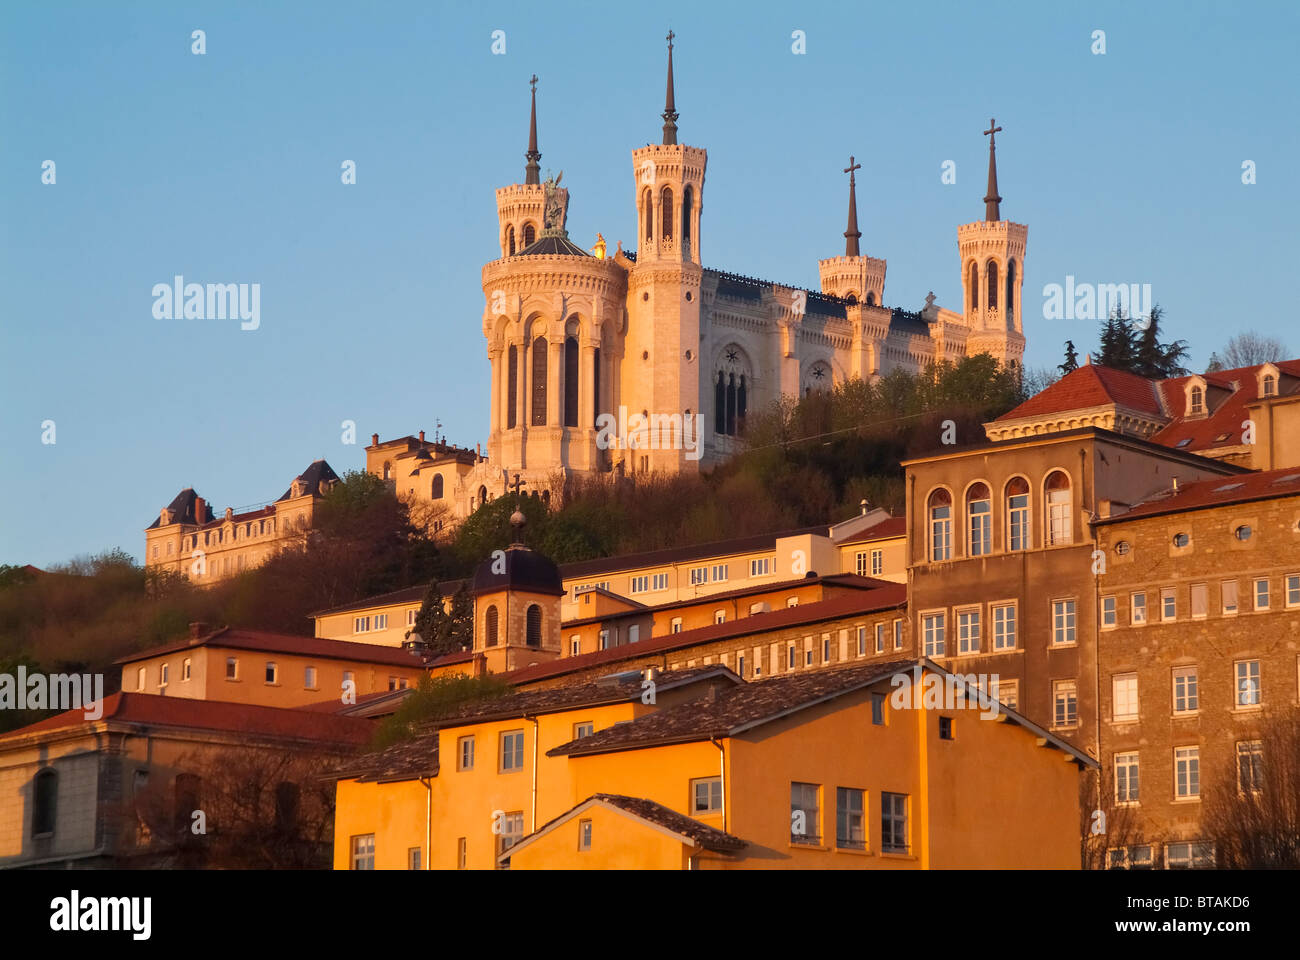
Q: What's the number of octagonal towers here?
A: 4